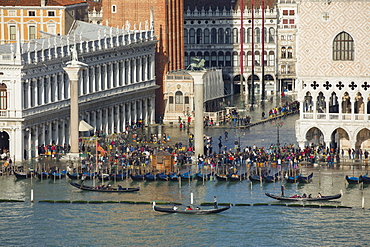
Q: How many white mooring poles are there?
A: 3